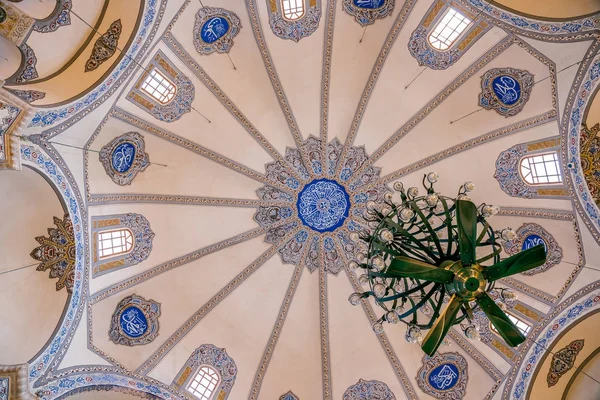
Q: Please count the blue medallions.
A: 8